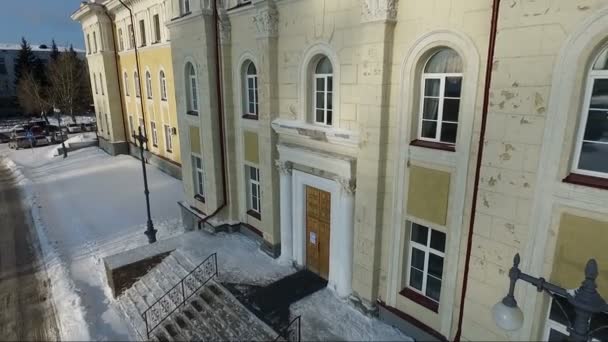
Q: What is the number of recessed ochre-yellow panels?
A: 4